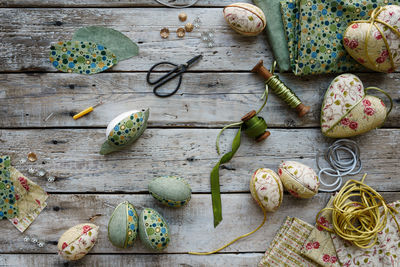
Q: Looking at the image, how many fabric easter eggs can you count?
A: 8